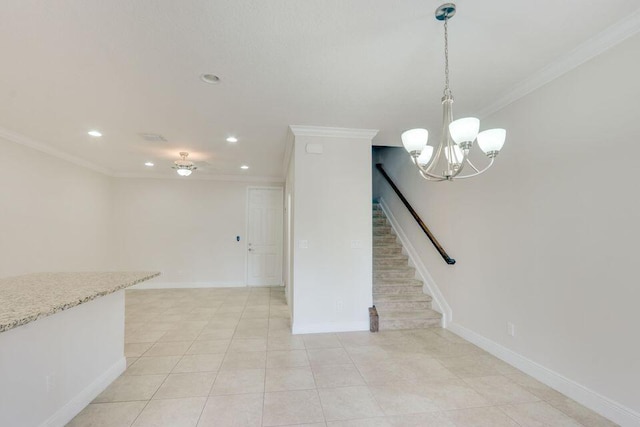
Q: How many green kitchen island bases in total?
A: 0